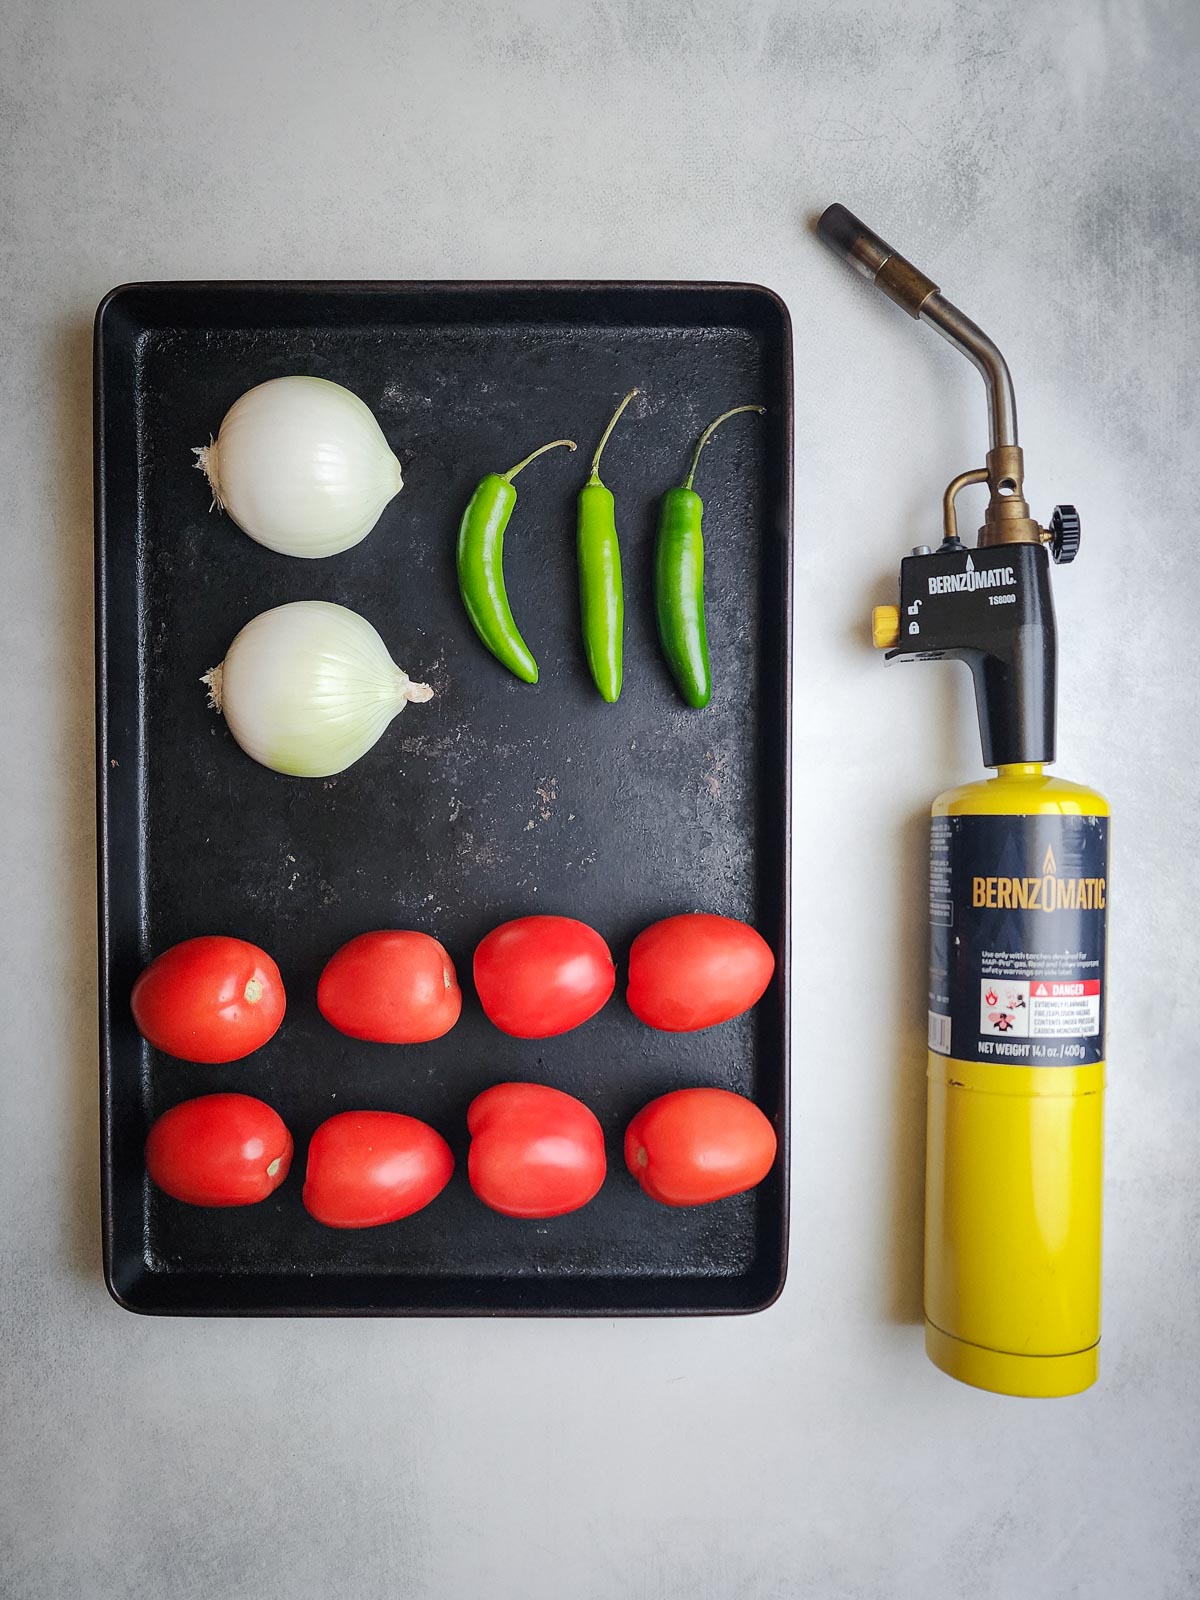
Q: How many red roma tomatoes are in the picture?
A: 8